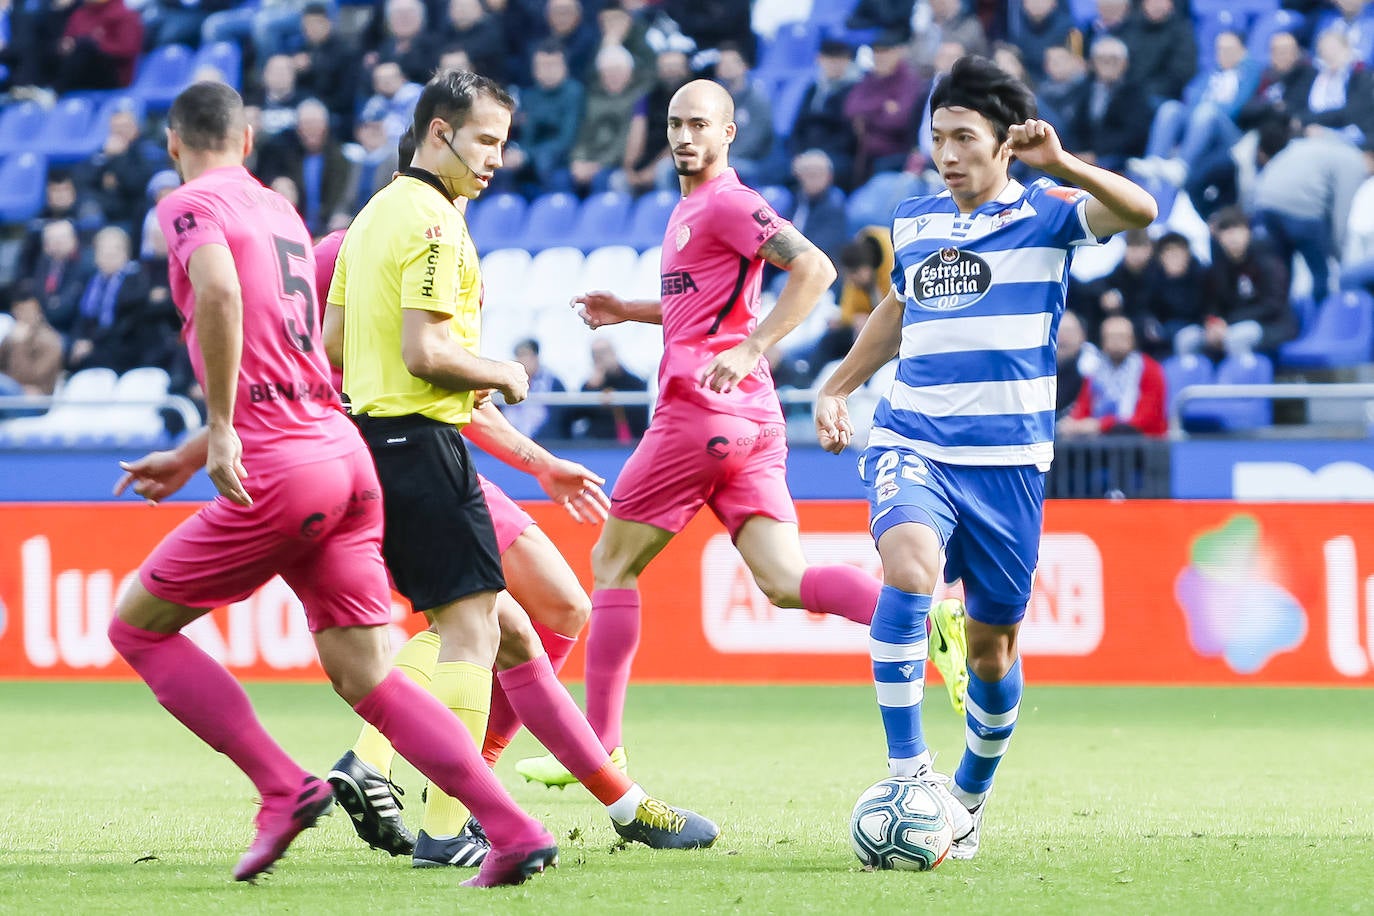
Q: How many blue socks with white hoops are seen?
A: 2